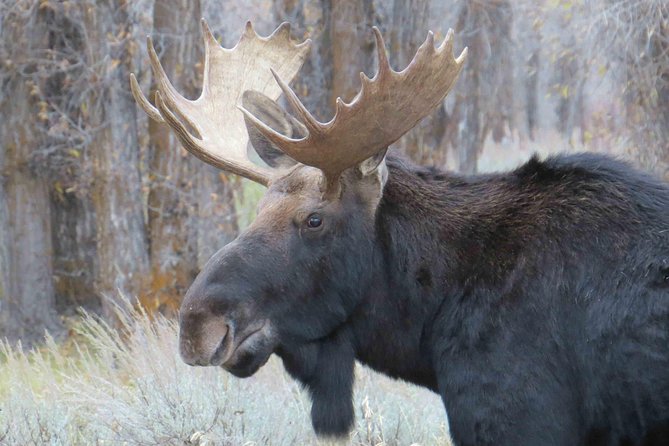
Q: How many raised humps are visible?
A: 1